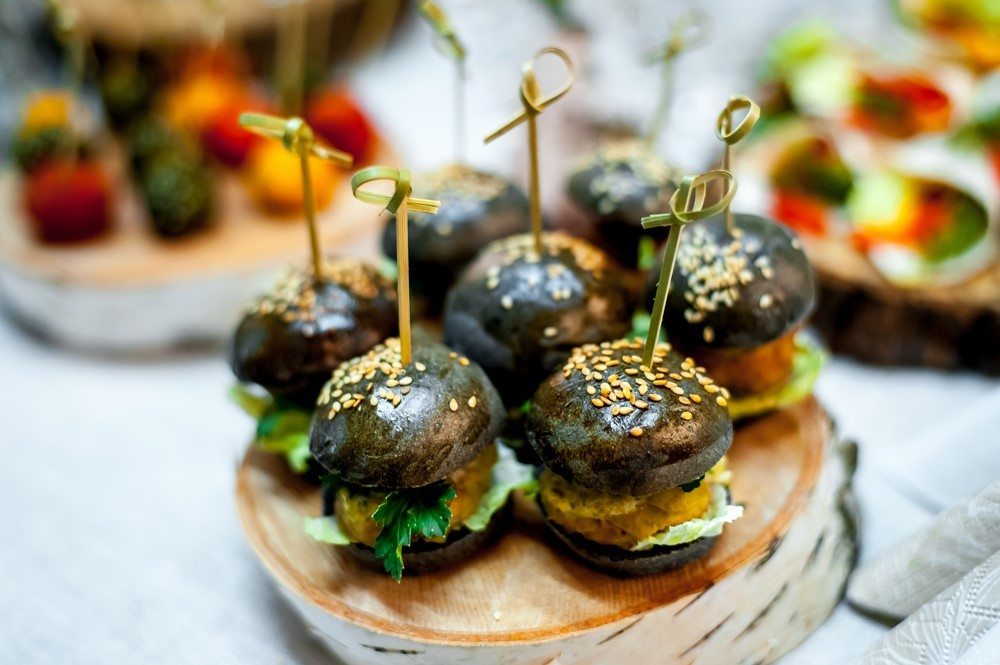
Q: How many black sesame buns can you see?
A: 7